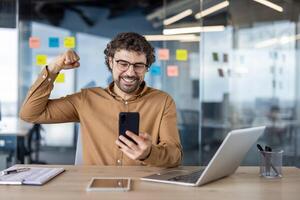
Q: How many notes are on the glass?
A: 9